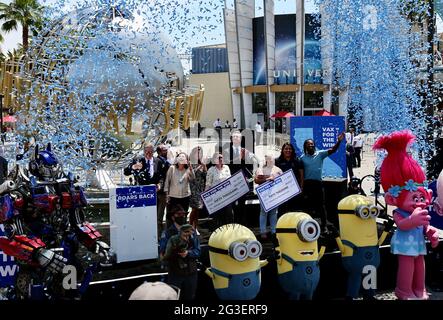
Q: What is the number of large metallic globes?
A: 1